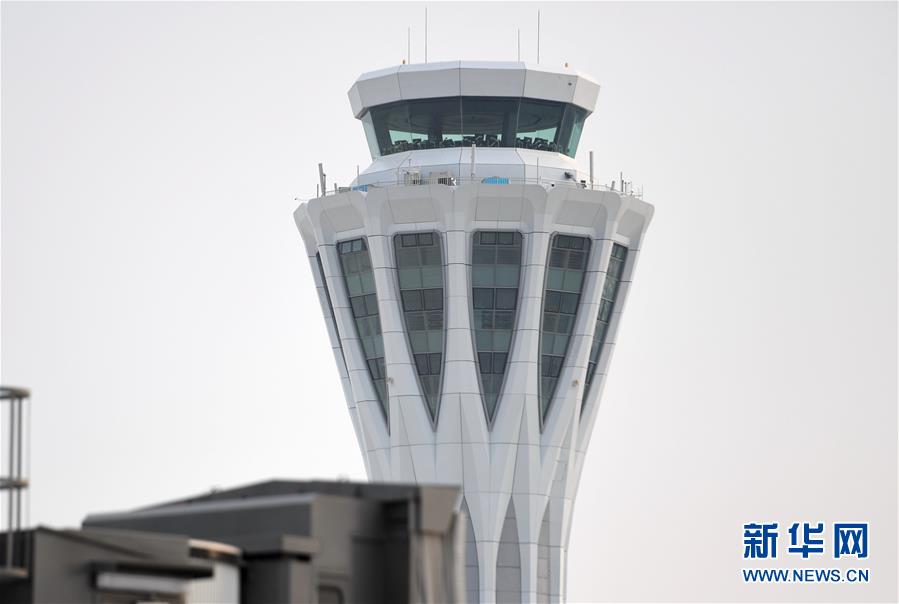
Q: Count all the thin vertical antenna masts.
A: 4